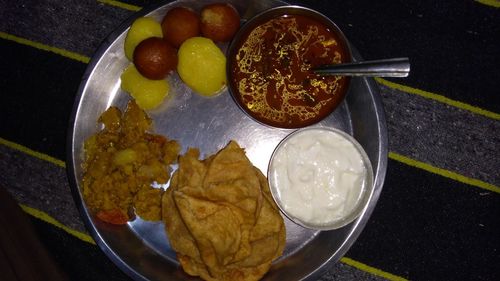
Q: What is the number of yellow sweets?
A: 3